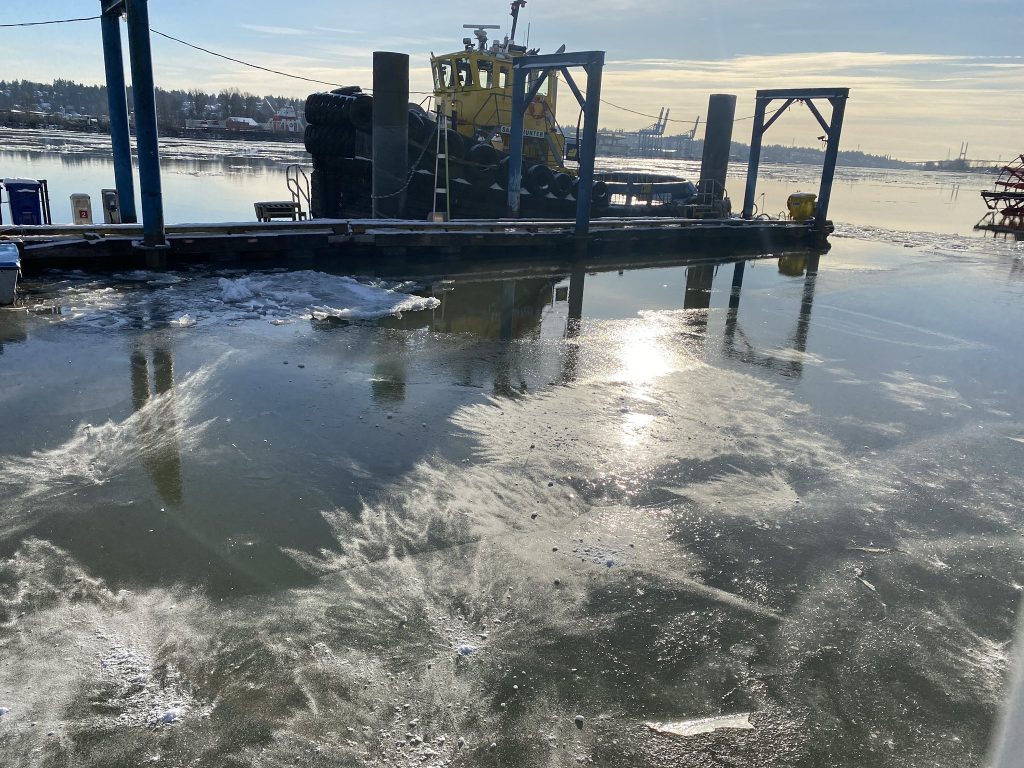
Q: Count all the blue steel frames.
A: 3